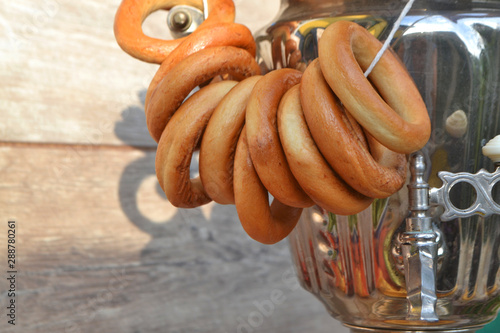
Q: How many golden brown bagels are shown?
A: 10